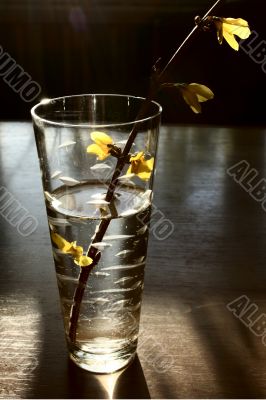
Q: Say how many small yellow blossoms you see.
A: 5